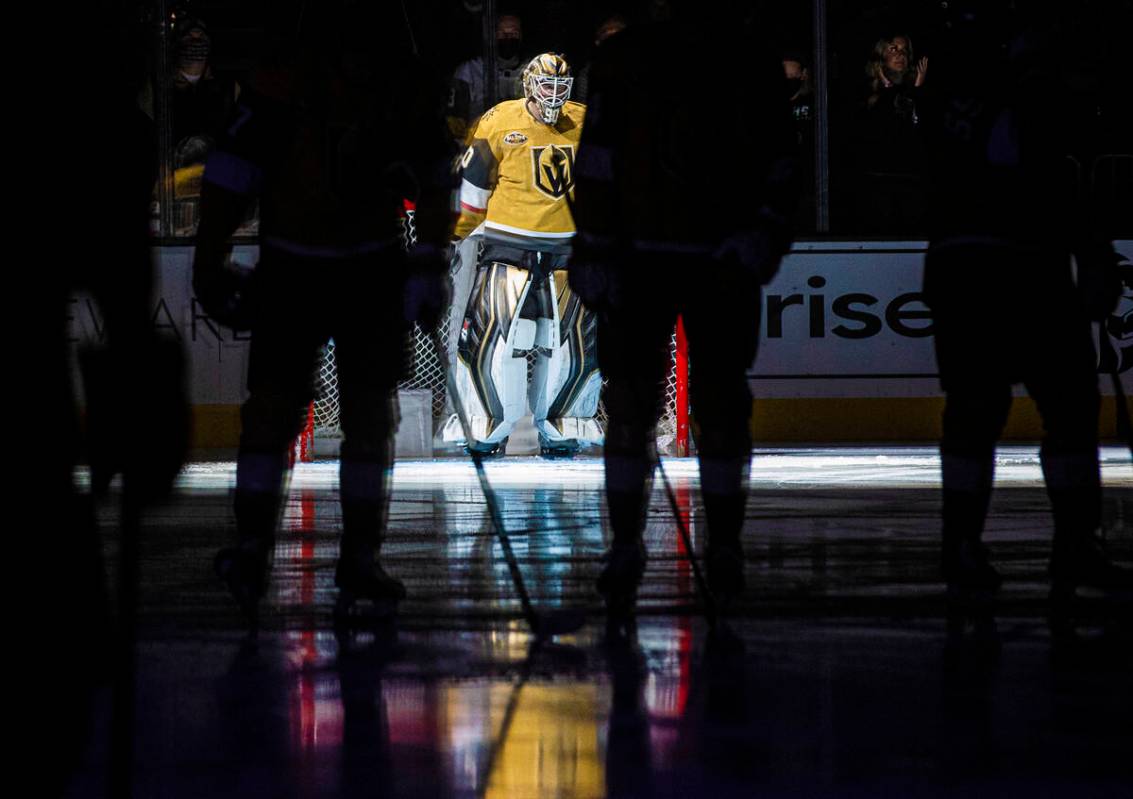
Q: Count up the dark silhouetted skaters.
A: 4